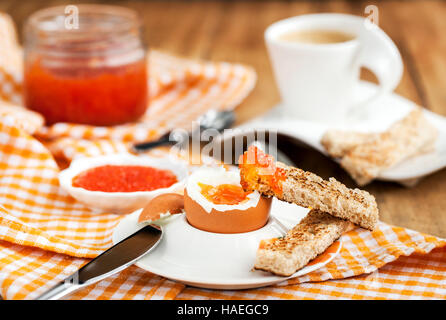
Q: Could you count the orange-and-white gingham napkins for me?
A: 1